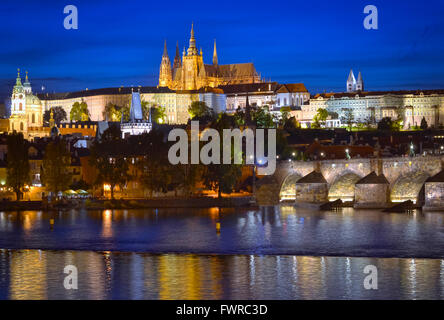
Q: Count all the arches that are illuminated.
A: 3